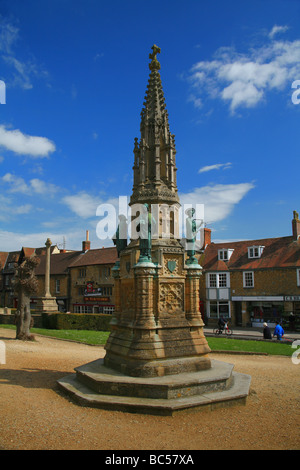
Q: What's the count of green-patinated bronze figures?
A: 3